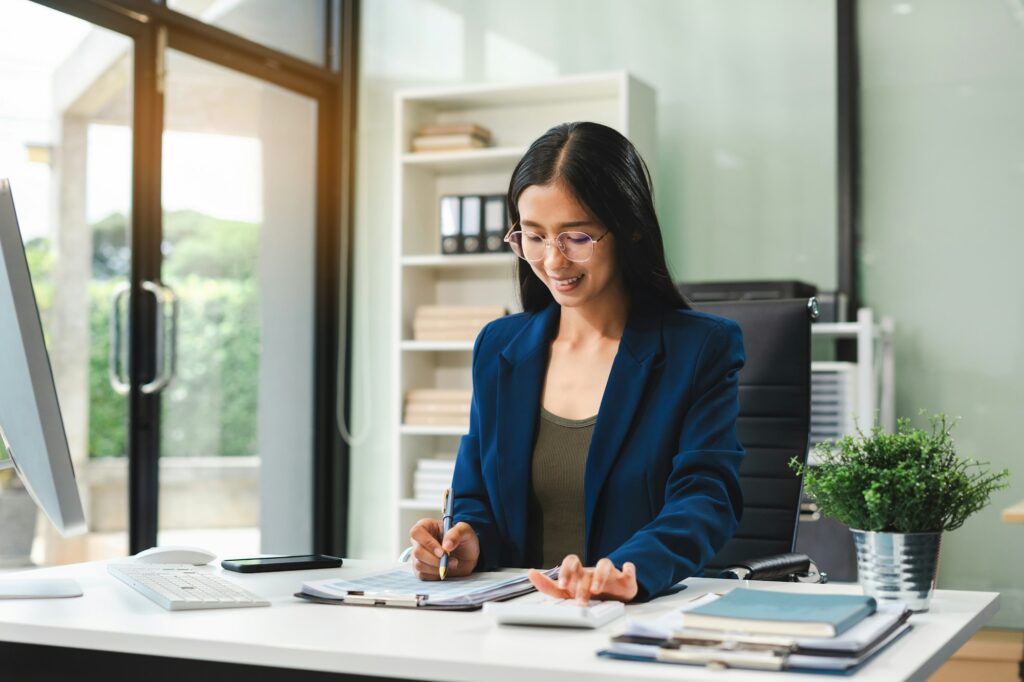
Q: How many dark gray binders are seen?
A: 3